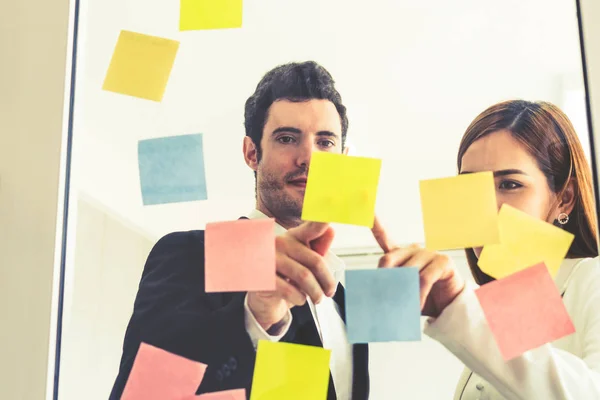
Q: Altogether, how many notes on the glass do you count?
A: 12